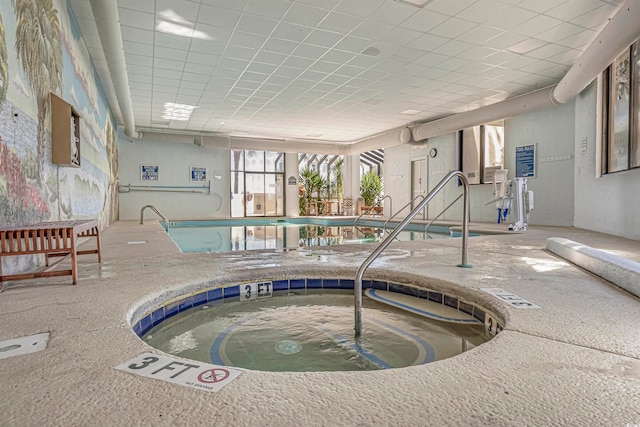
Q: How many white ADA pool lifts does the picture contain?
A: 1